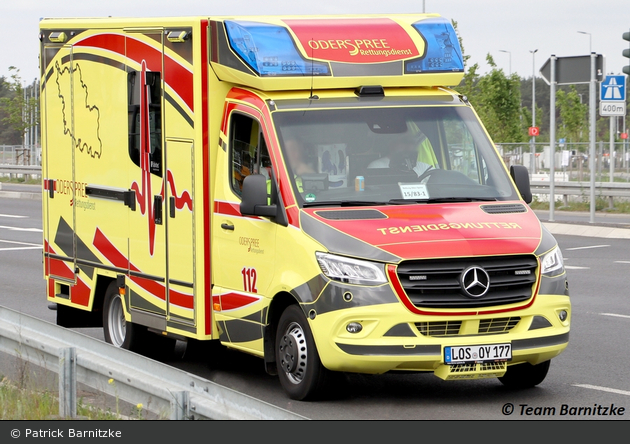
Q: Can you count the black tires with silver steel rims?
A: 2